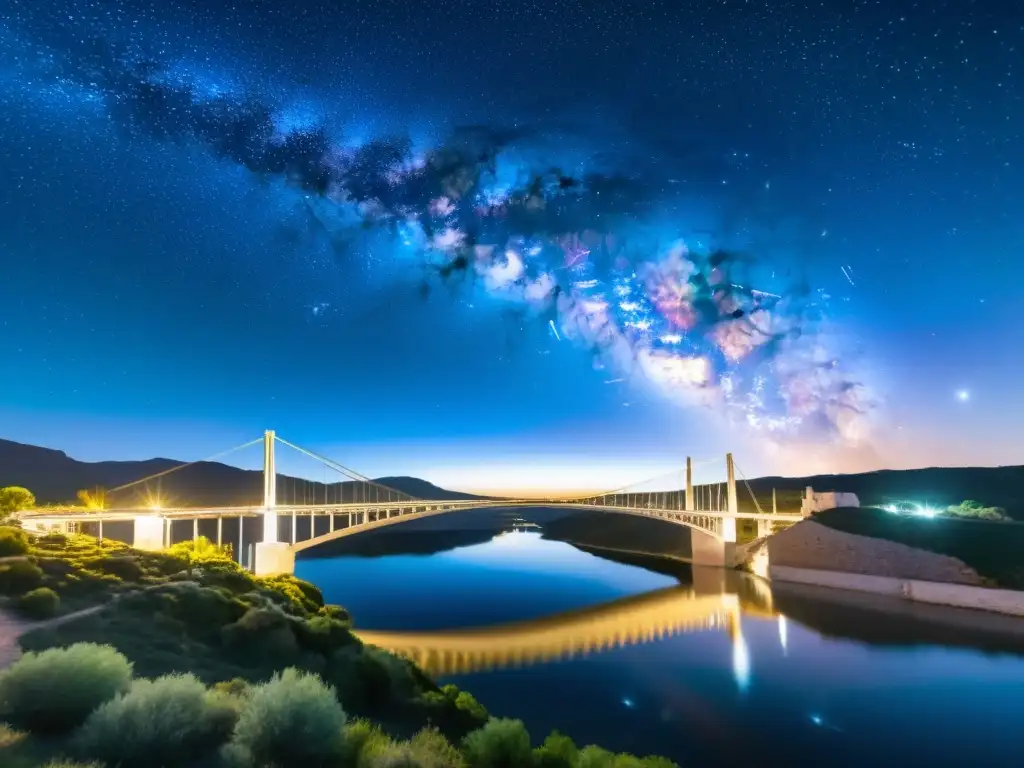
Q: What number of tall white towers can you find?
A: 3